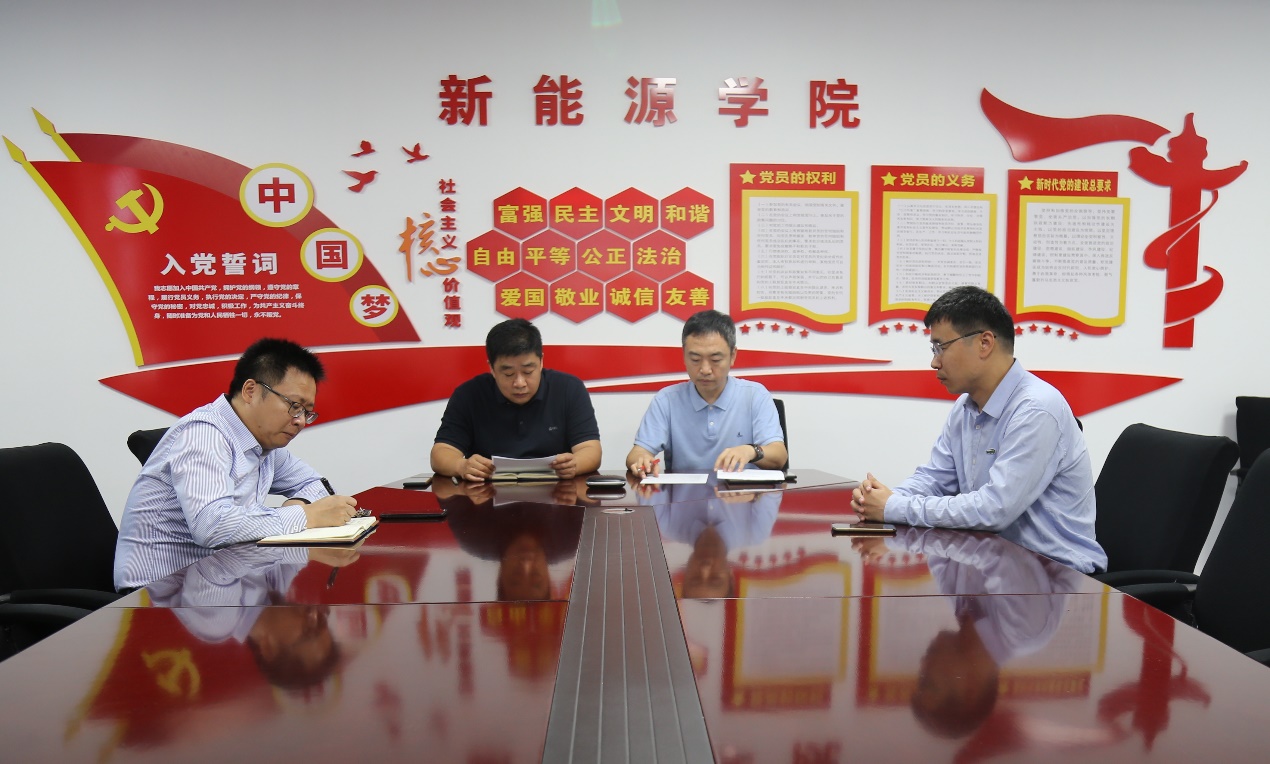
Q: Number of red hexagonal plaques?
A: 12